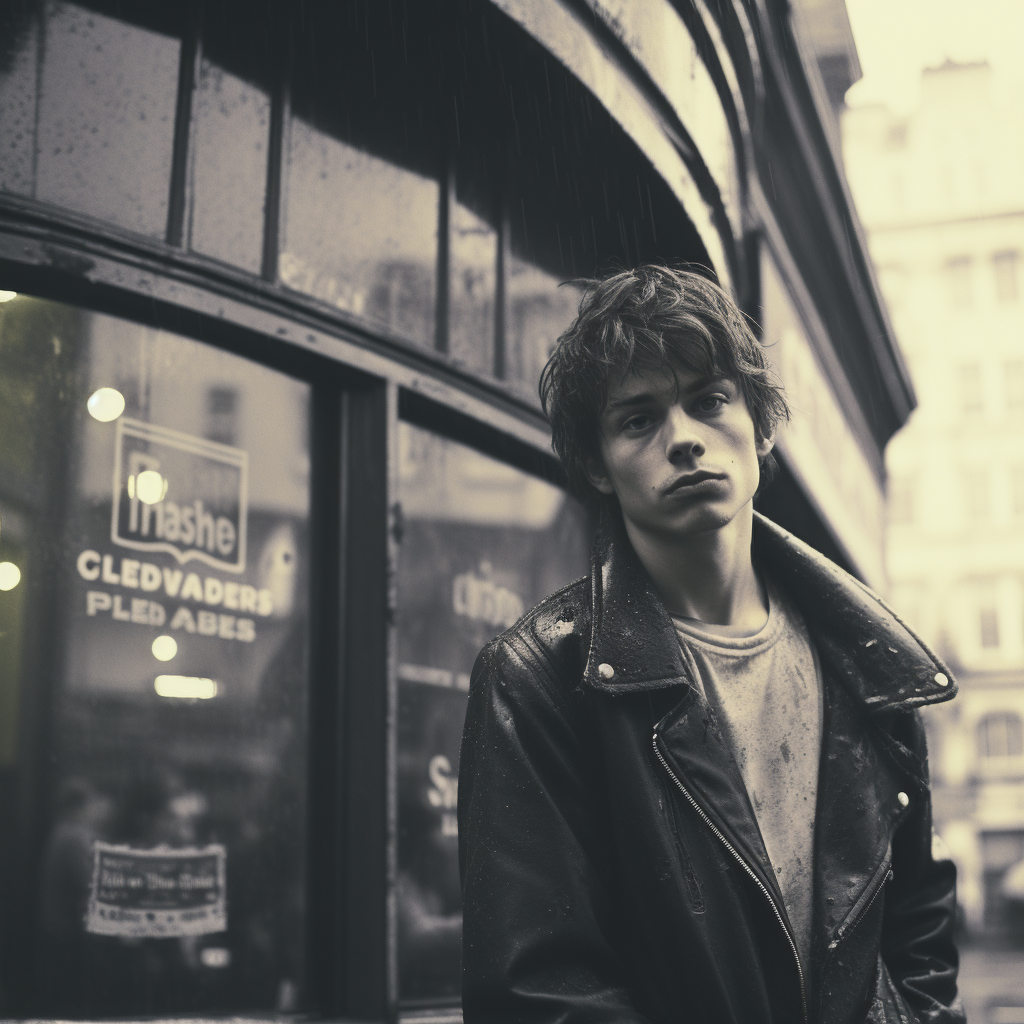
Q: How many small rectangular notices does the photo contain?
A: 1